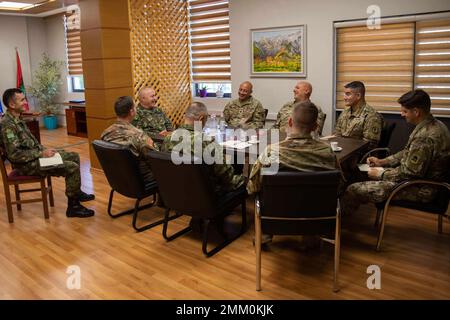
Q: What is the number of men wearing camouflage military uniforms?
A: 9